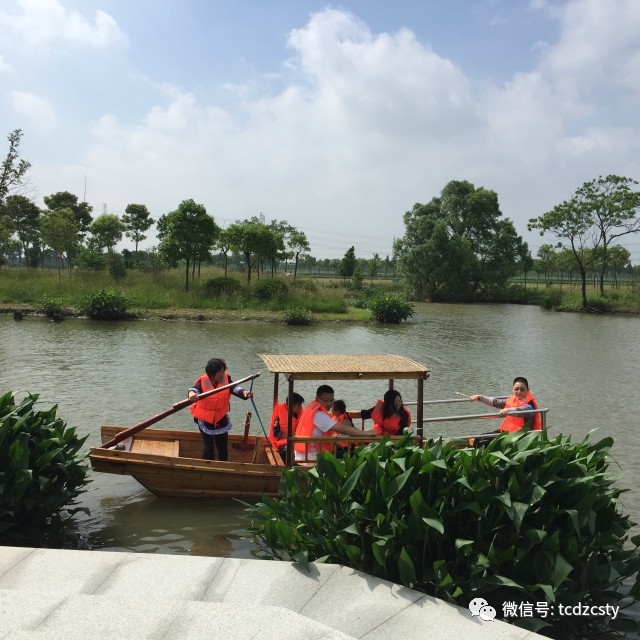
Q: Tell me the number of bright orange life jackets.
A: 6